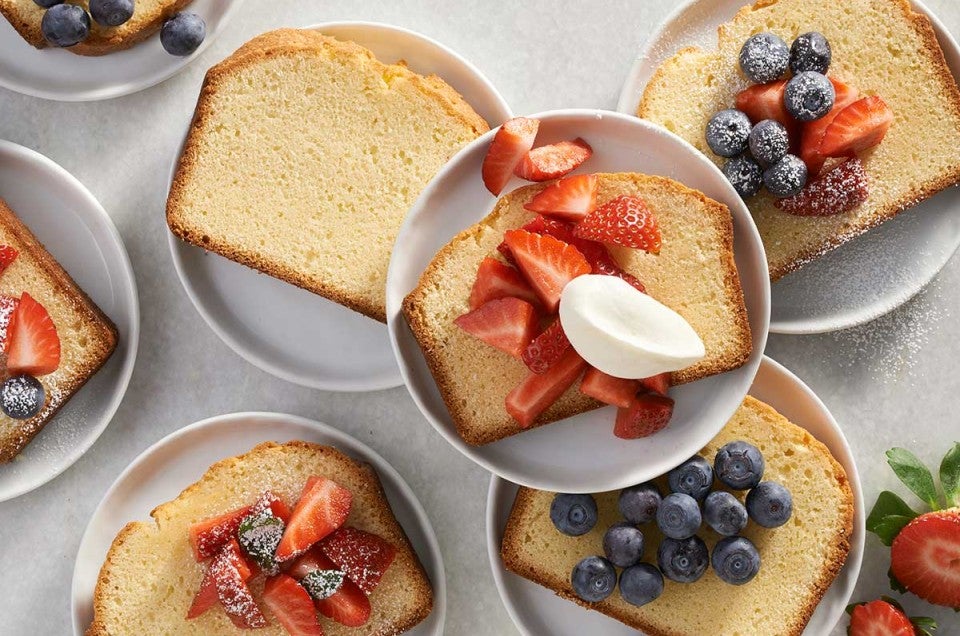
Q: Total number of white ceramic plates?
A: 7